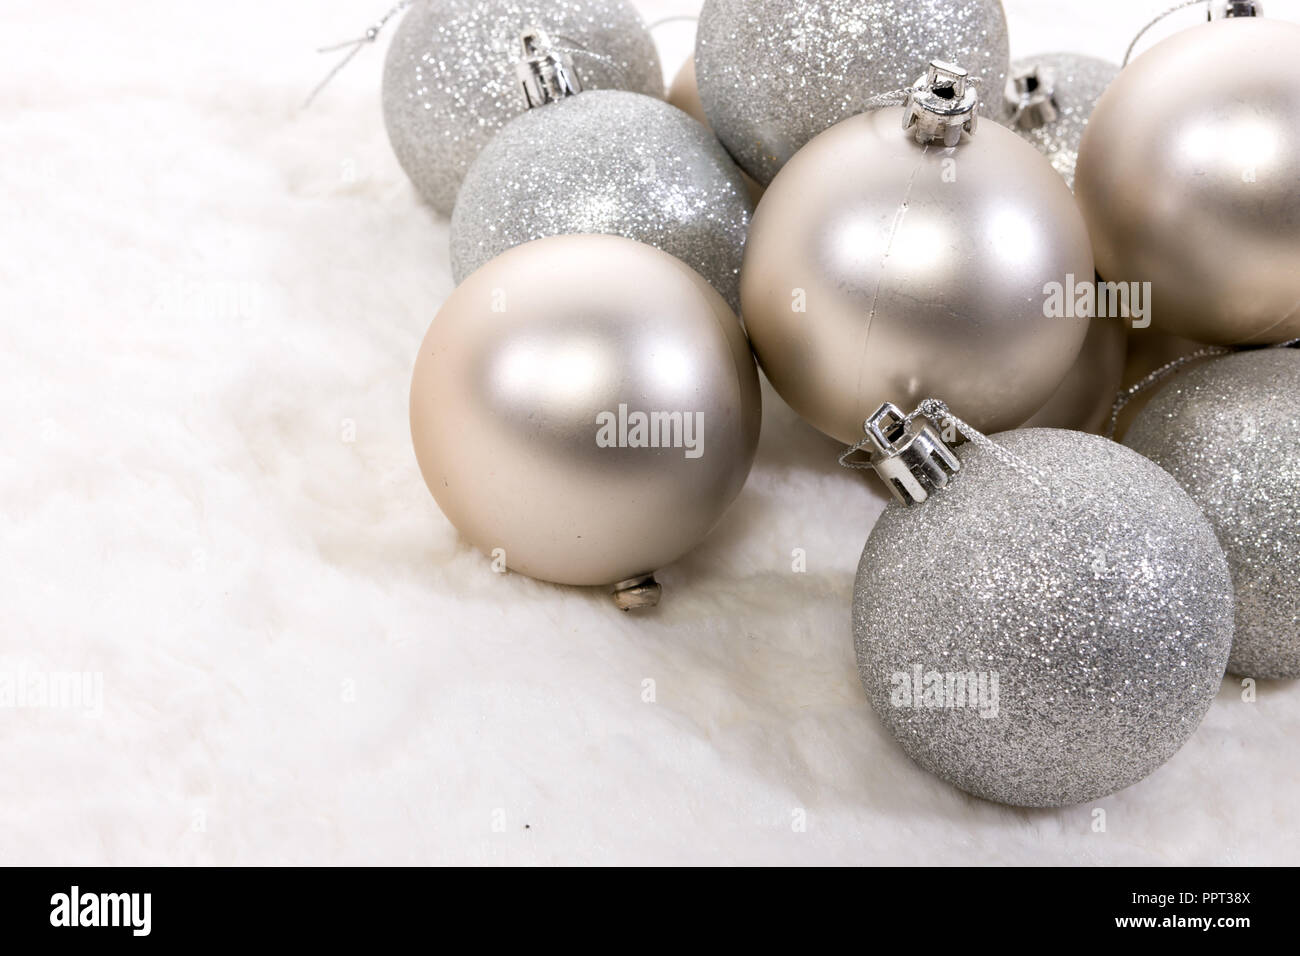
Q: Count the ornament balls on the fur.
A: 11